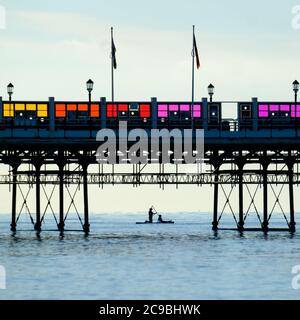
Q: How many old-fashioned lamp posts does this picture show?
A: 4